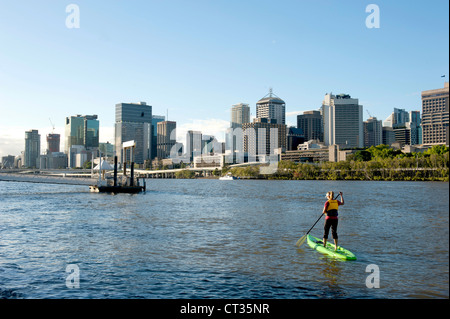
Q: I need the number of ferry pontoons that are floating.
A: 1